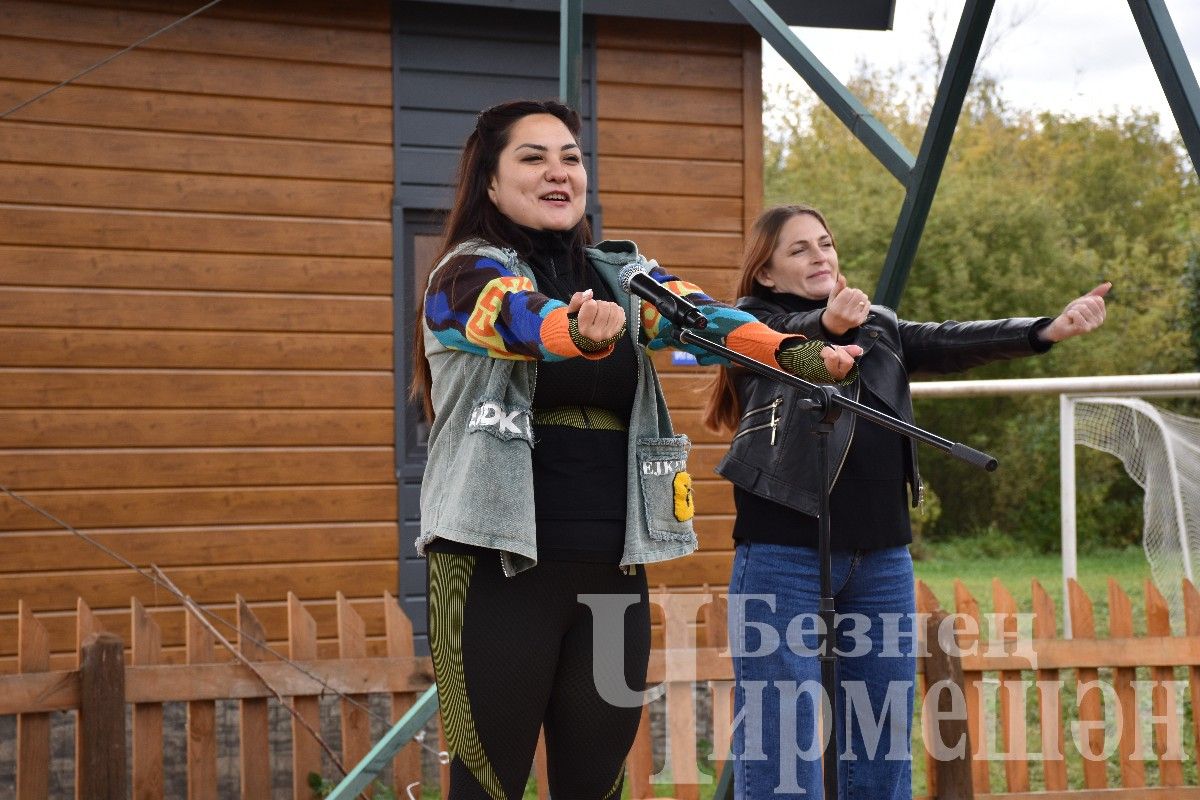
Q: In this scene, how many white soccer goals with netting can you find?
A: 1